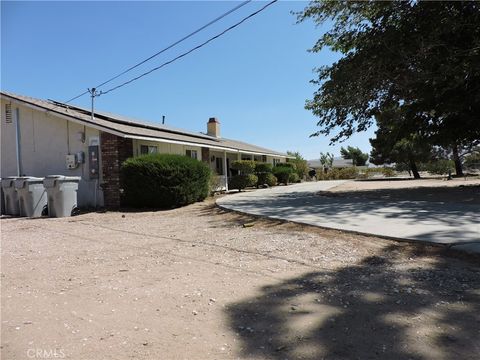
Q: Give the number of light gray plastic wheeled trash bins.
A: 3